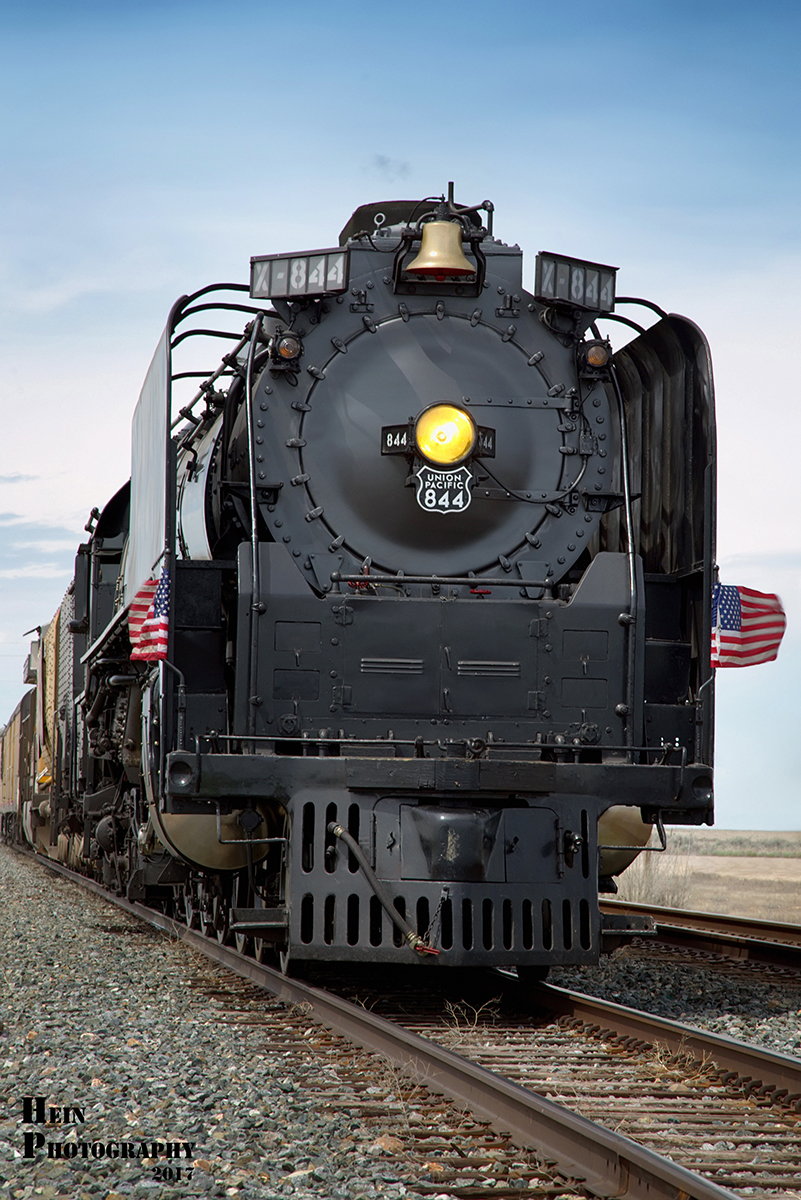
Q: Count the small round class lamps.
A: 2